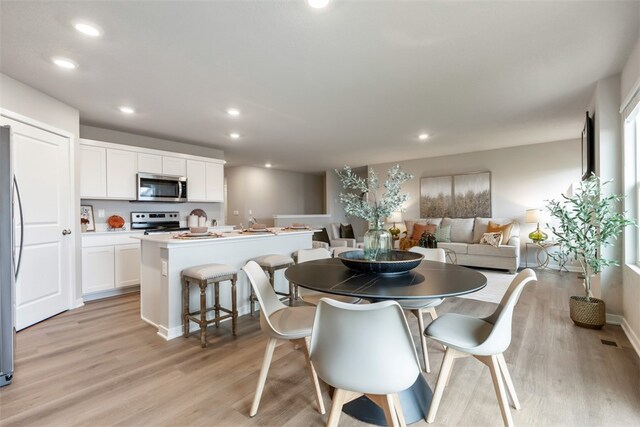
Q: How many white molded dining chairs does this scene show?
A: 5